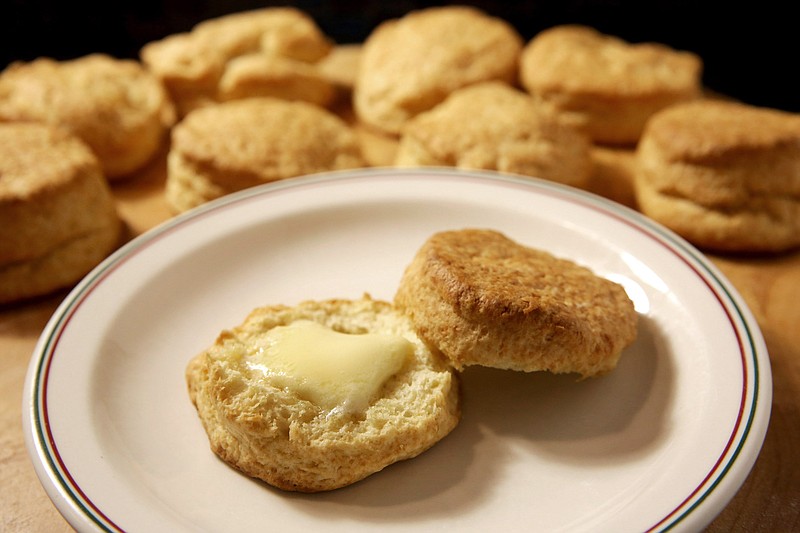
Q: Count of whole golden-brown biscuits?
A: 8